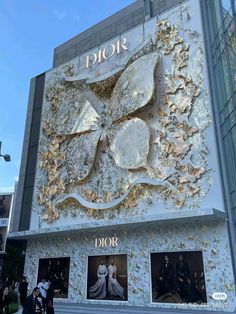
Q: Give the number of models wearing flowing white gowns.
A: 2